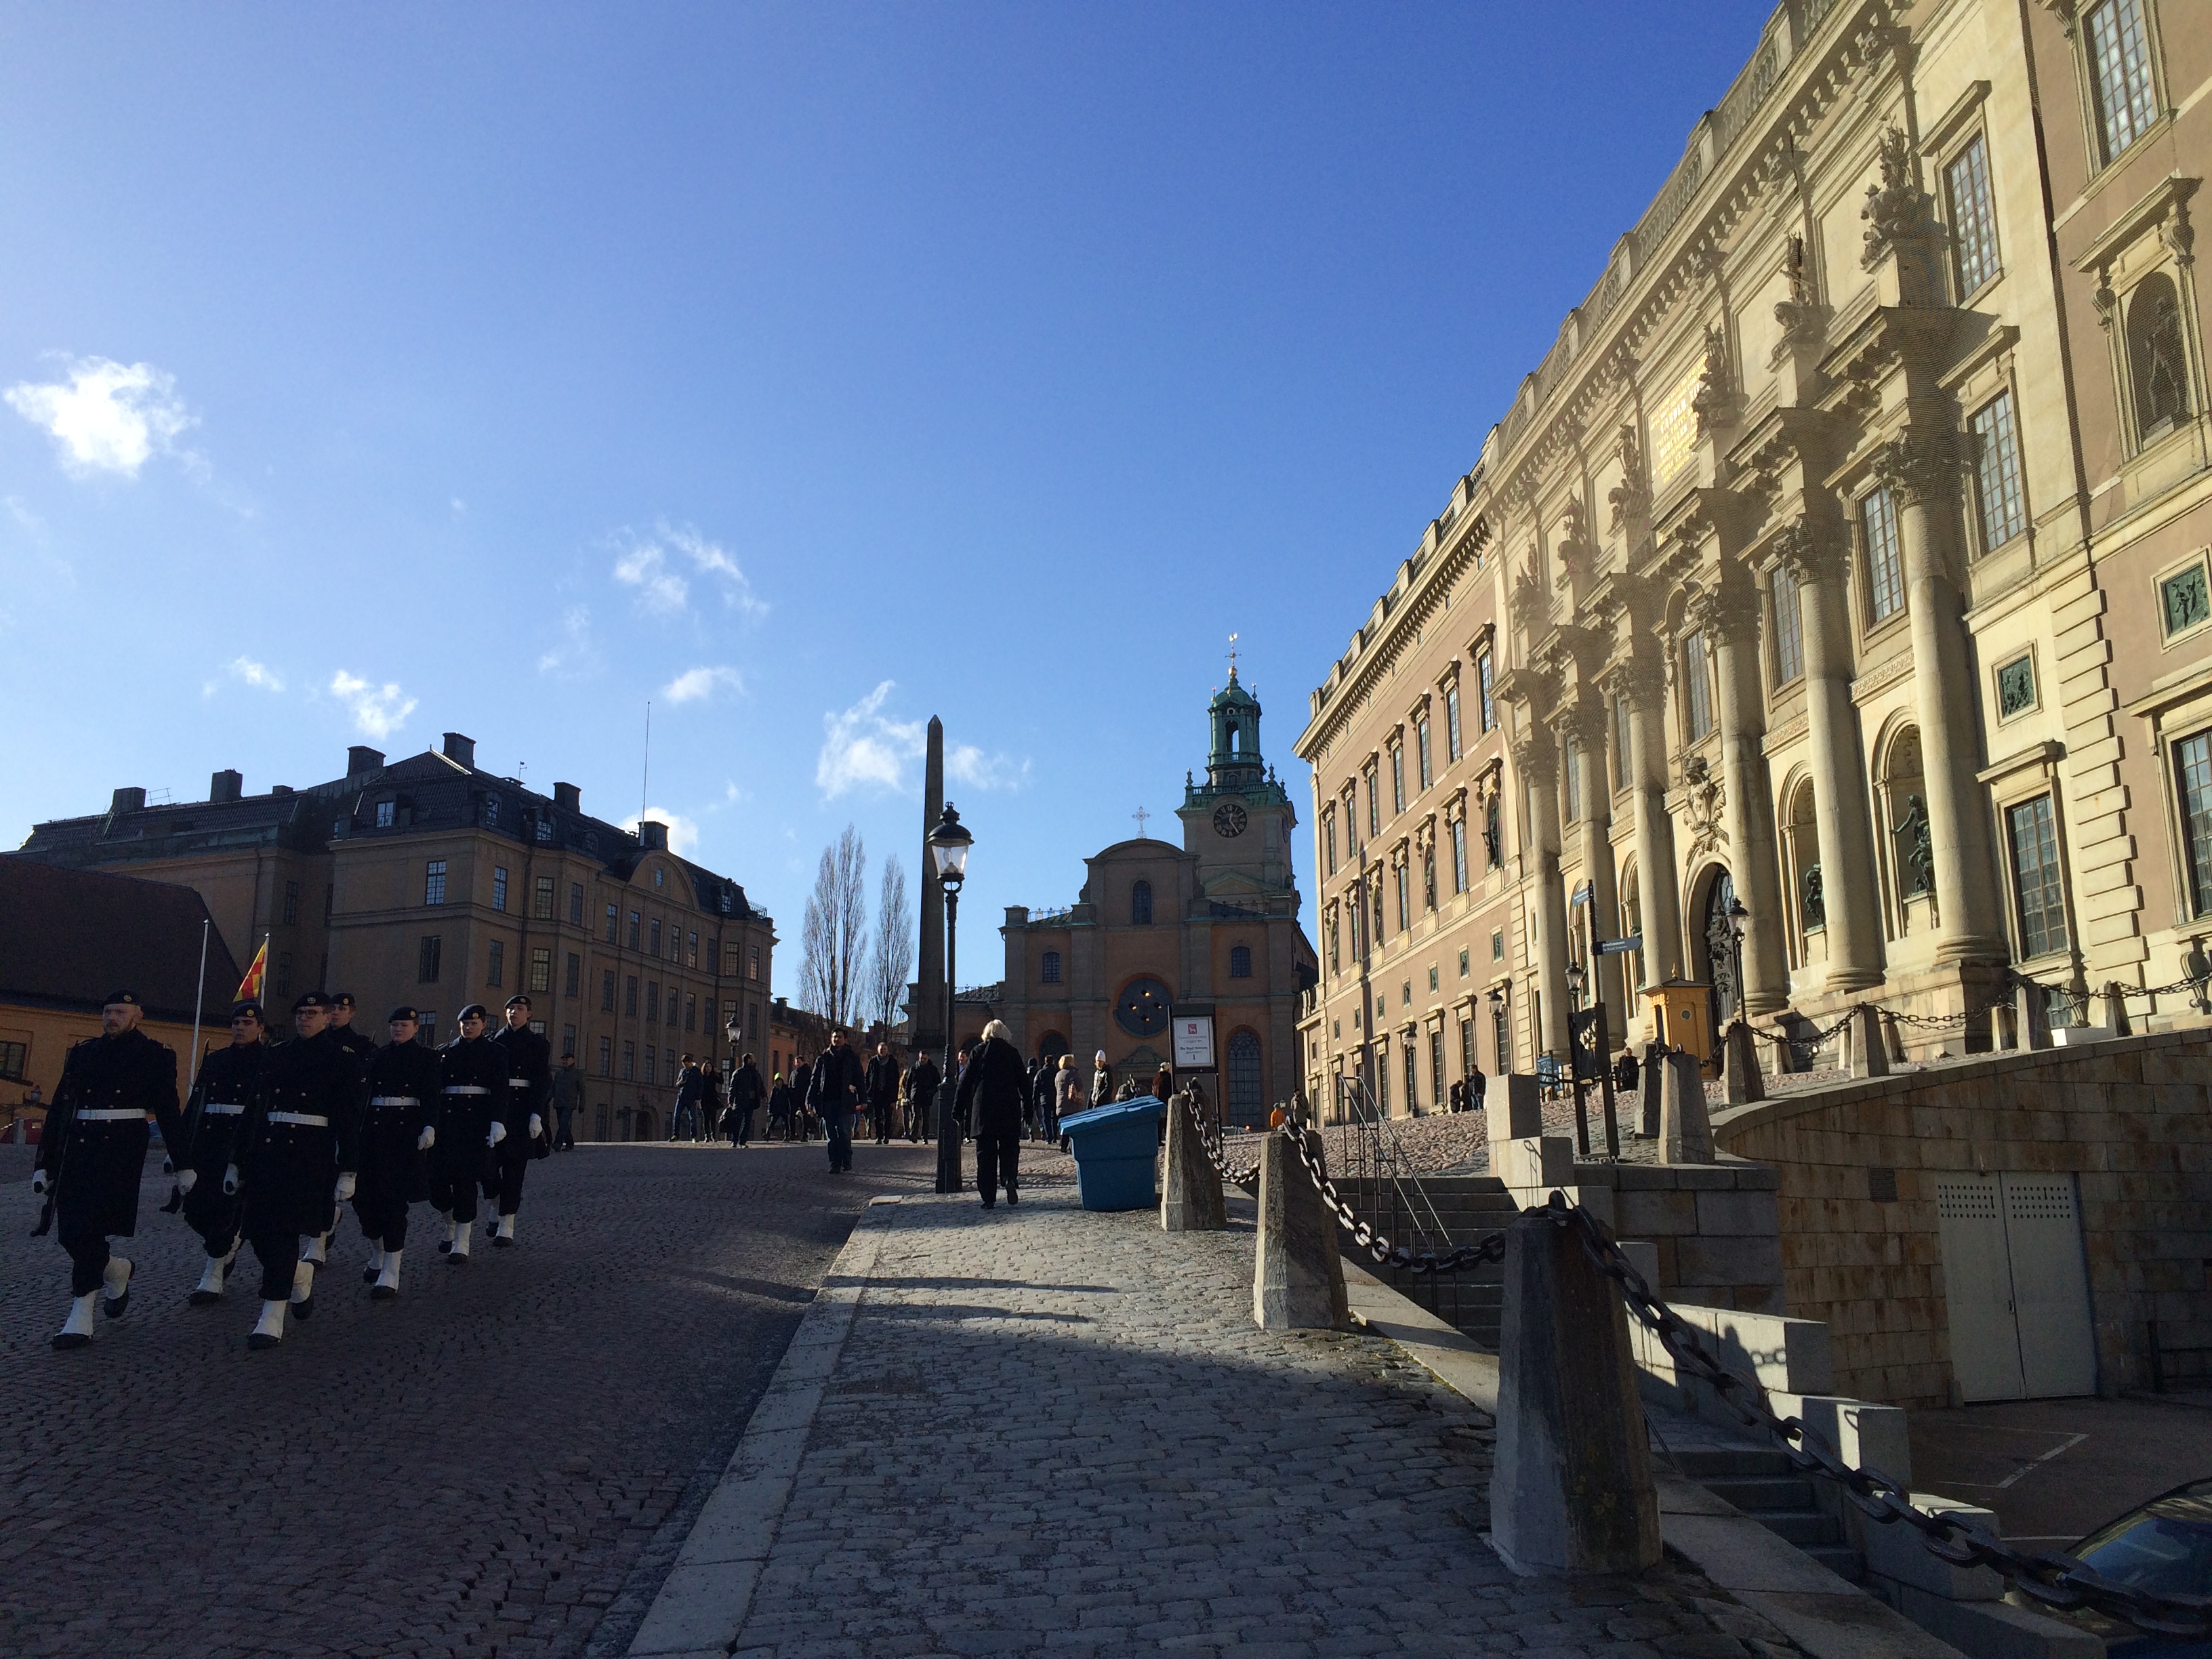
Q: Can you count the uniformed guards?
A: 7